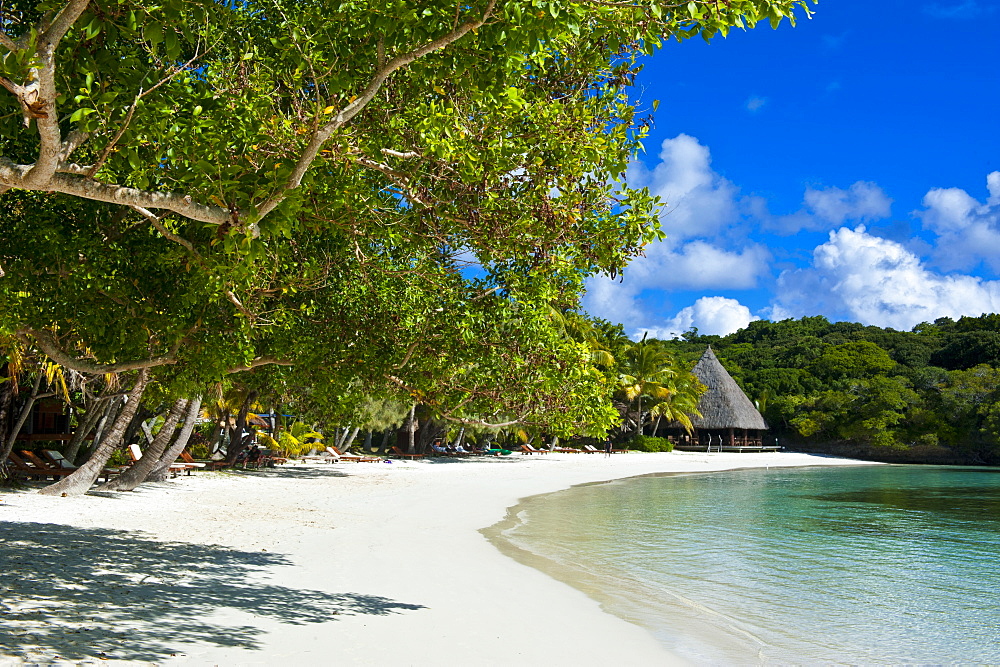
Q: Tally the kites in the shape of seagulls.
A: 0